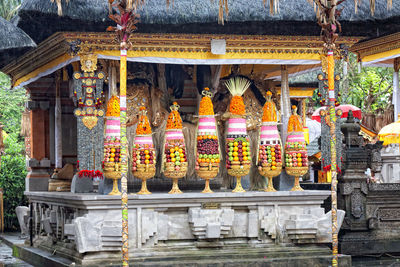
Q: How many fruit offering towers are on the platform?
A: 7